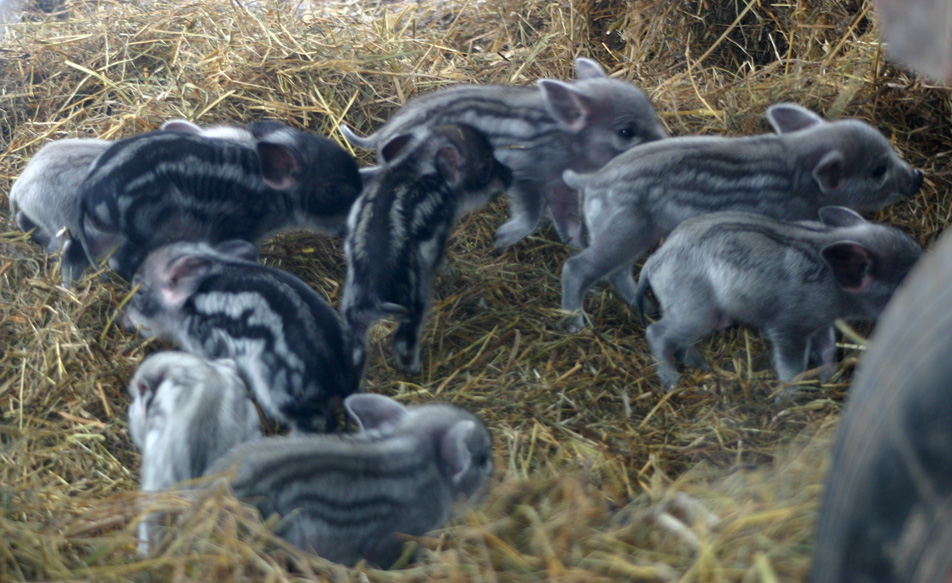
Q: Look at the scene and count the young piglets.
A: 9